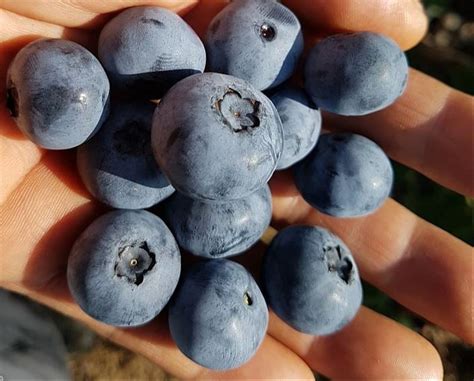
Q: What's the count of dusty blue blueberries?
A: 12